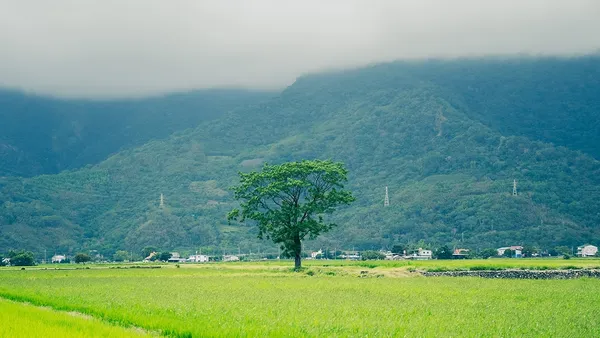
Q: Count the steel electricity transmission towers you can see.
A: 3